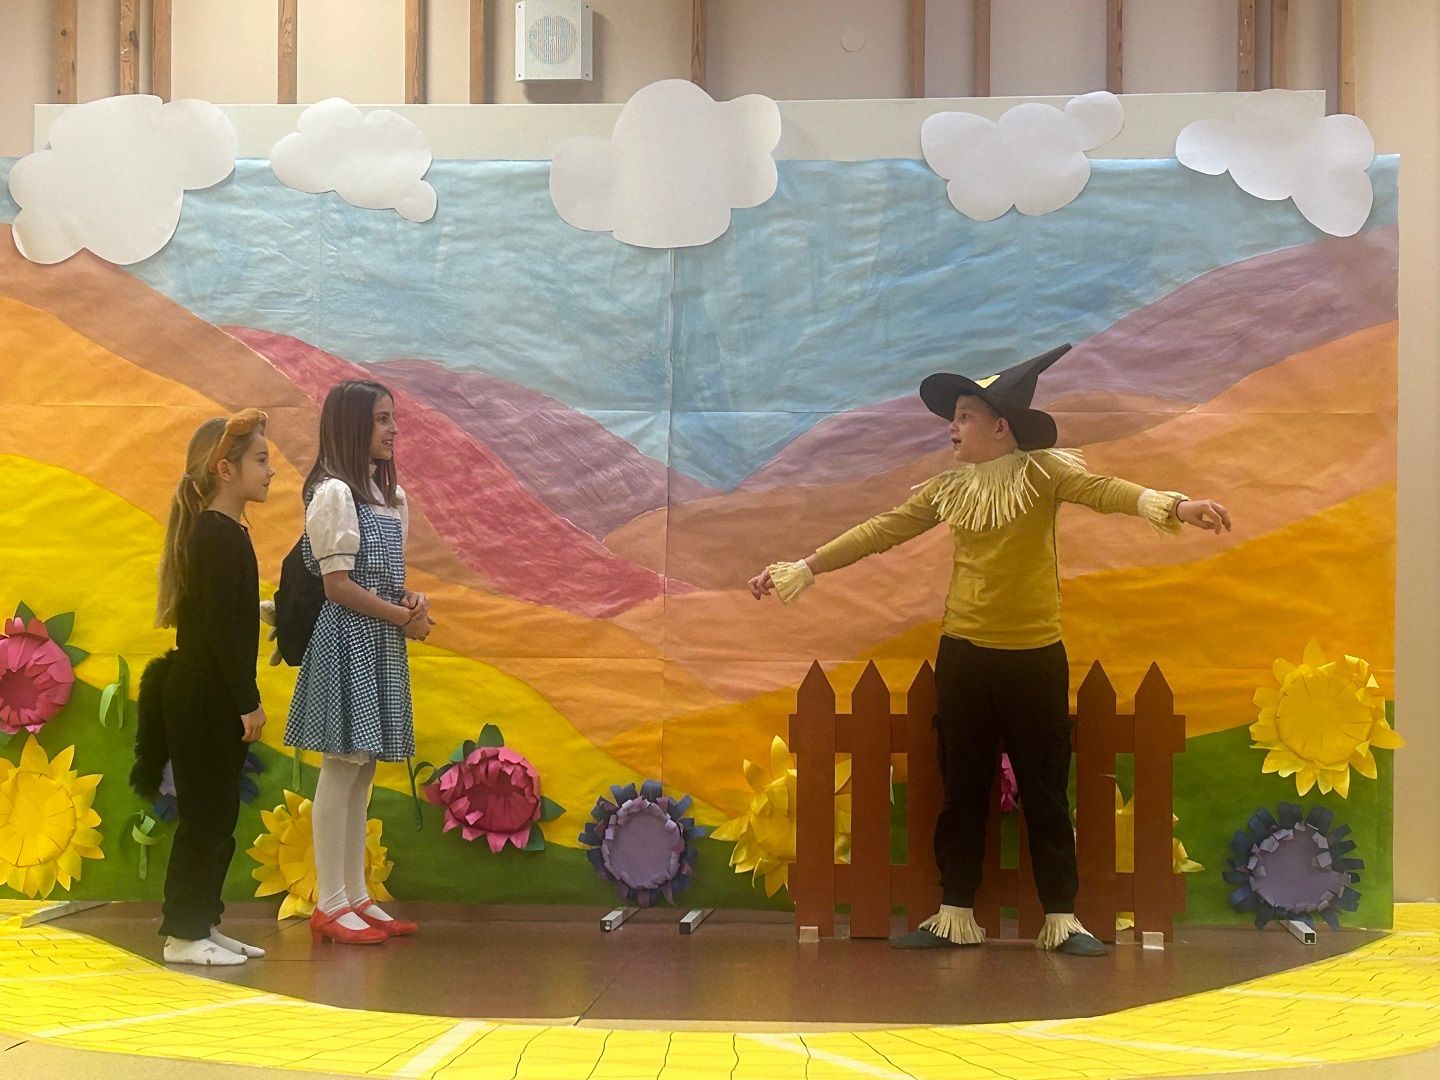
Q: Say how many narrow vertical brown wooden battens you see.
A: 13